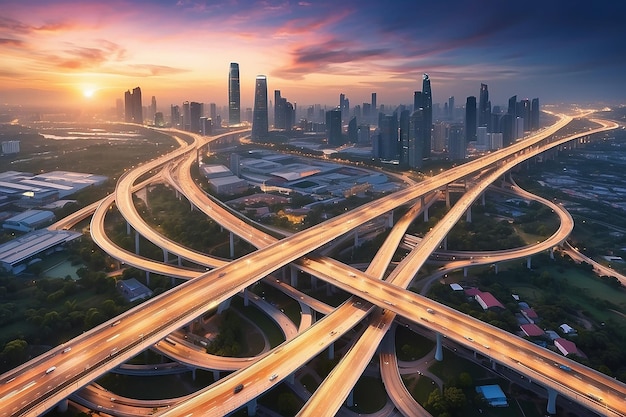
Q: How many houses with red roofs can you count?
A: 5